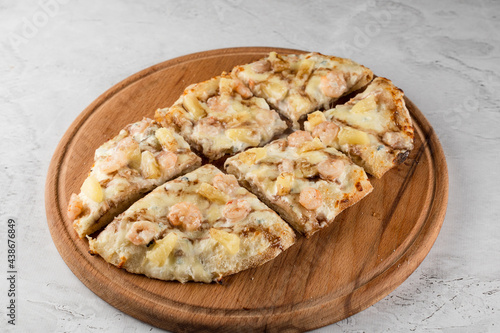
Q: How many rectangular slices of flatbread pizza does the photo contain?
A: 2